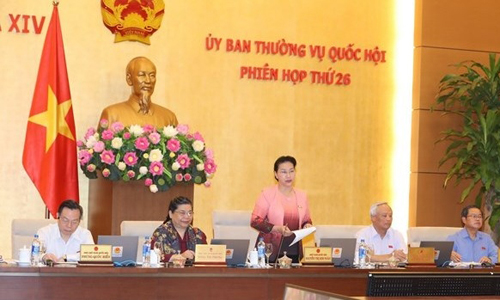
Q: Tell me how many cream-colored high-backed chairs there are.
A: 5